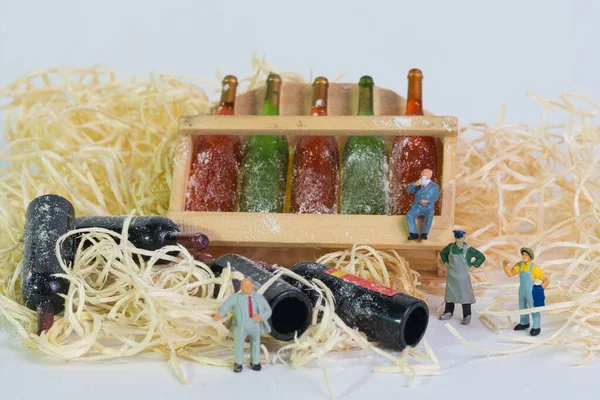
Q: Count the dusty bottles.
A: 9